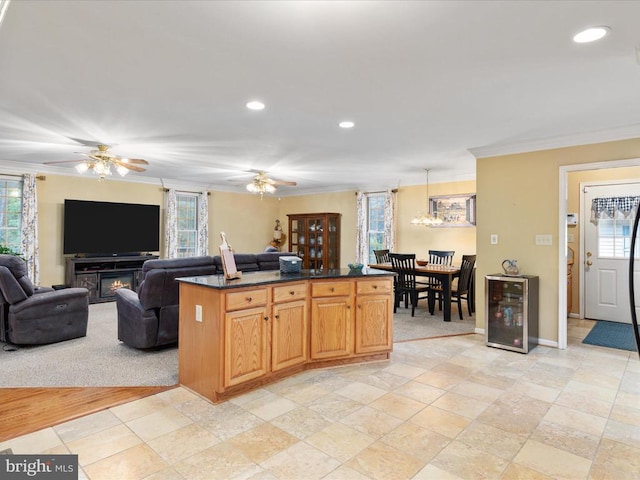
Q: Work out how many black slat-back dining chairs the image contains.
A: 4